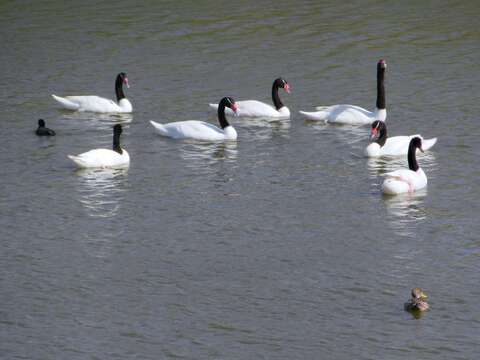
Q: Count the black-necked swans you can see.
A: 7